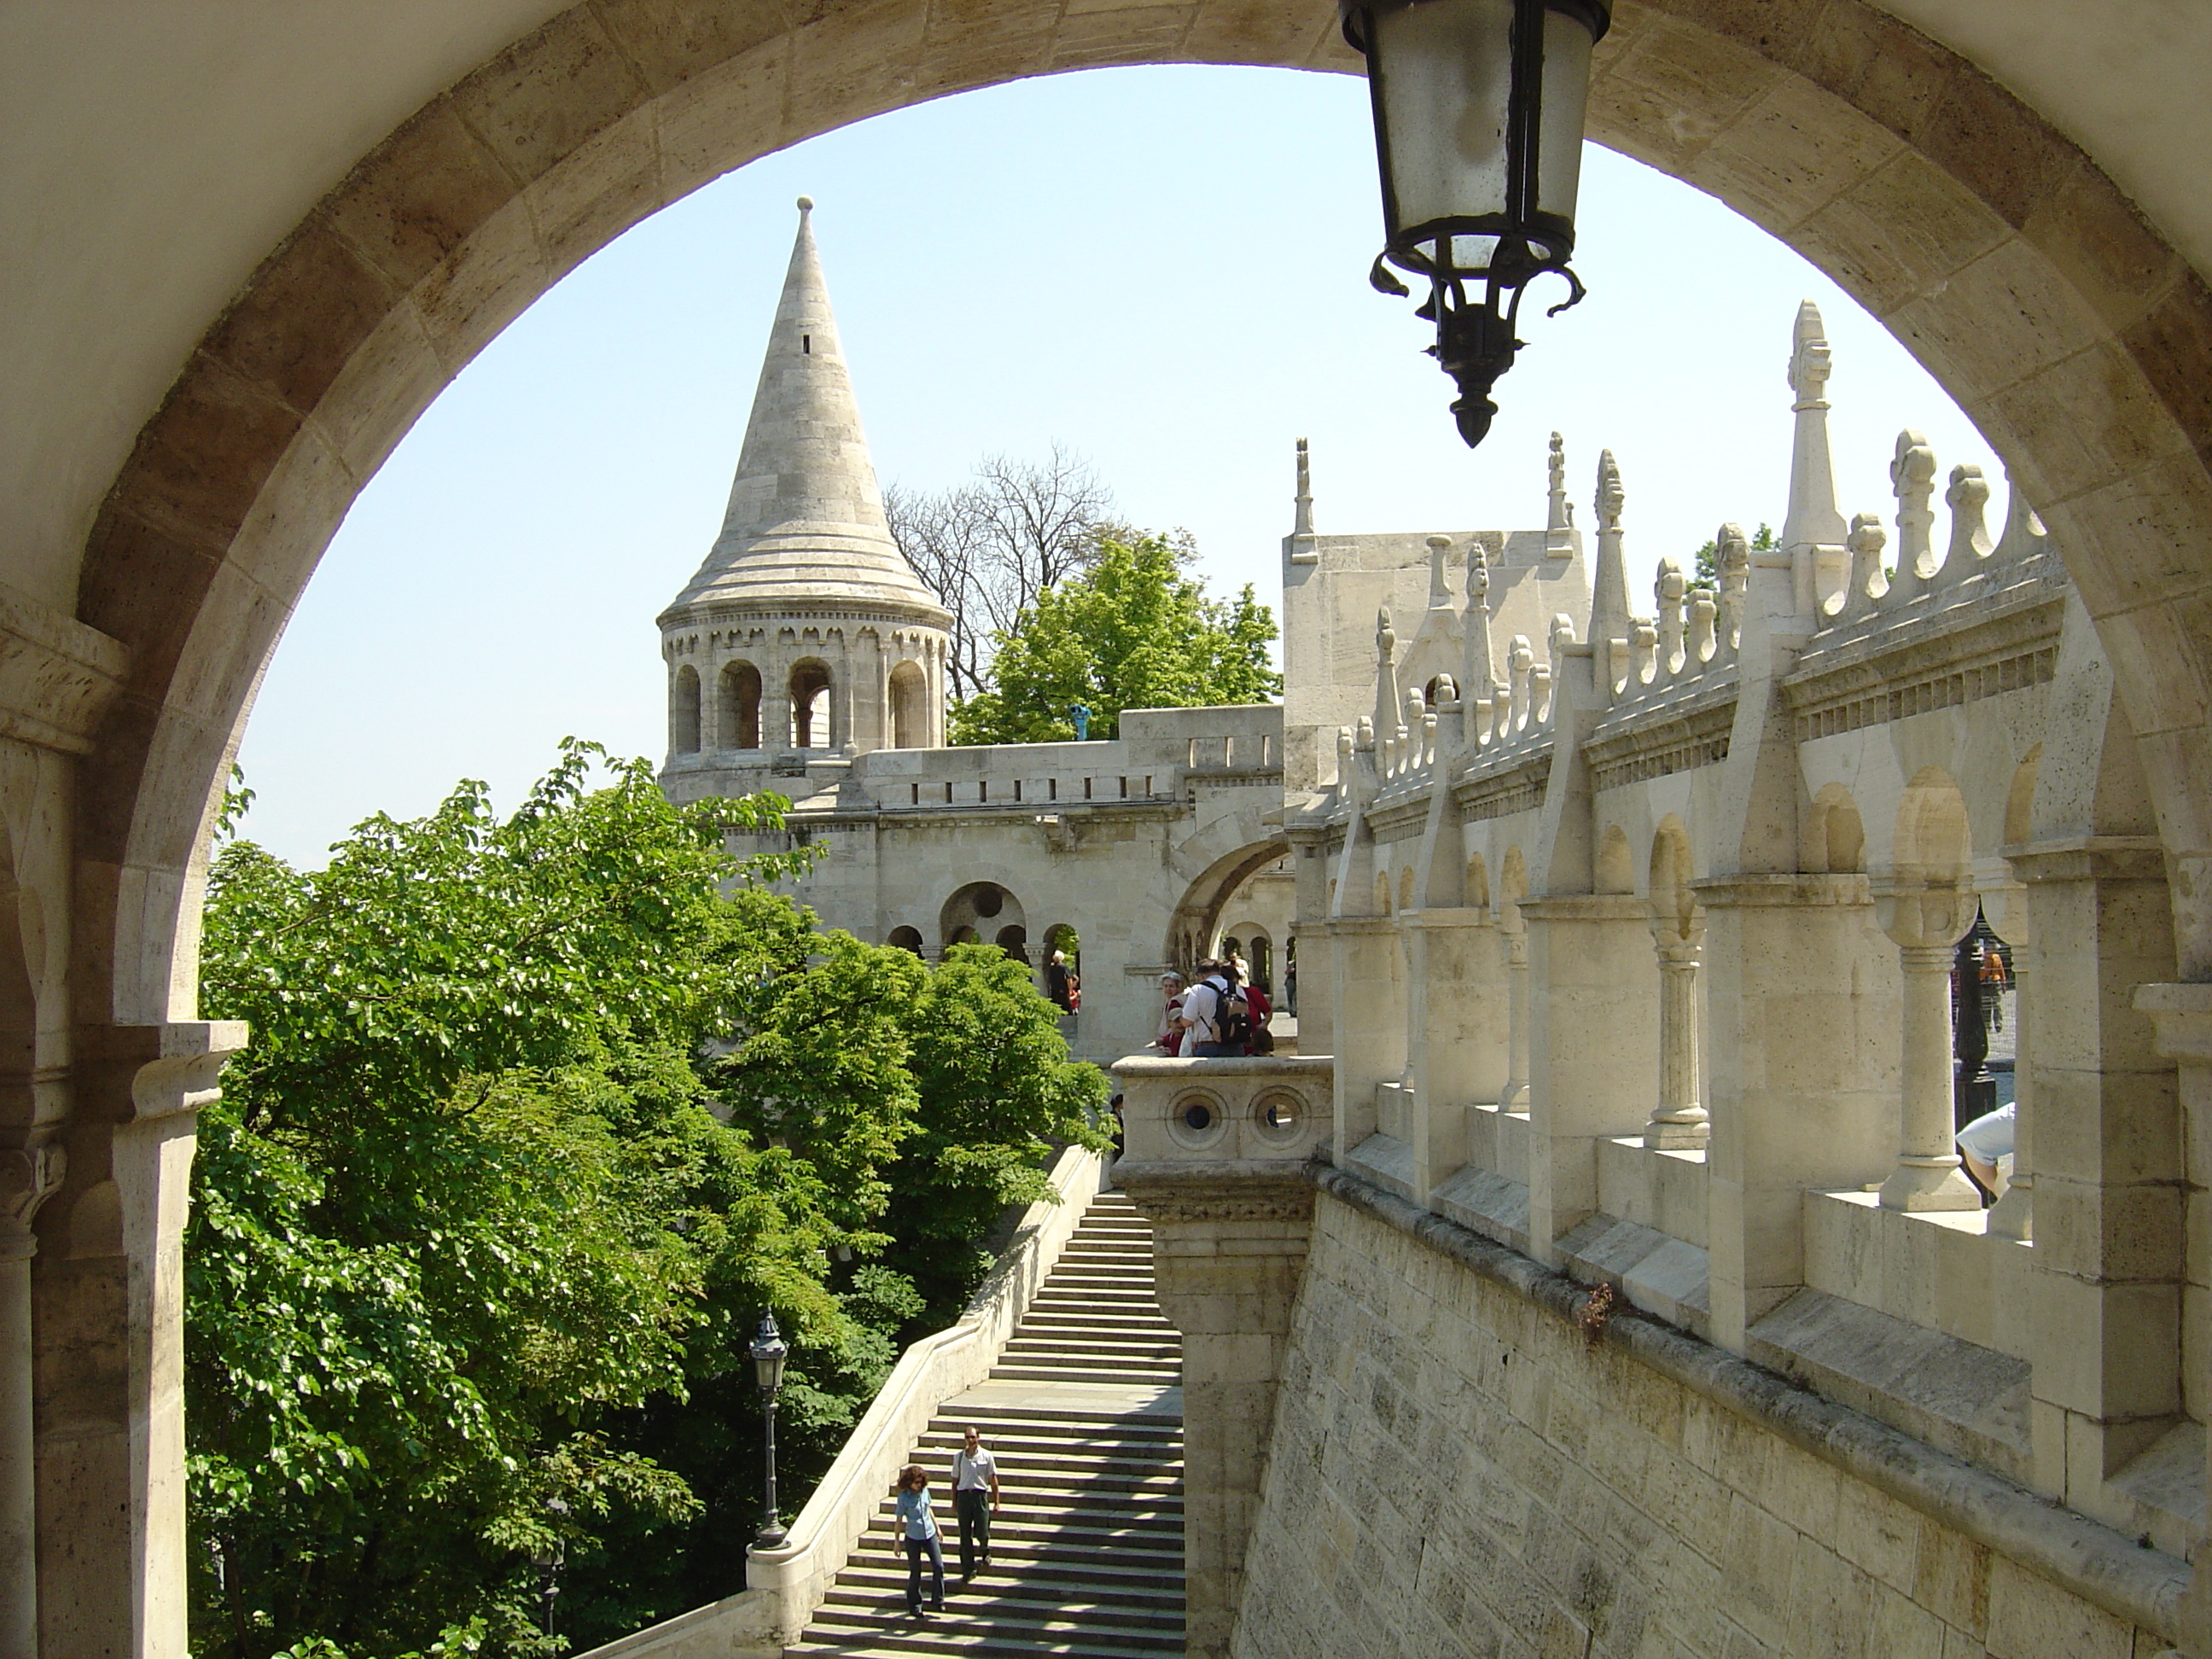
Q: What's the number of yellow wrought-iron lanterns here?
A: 0